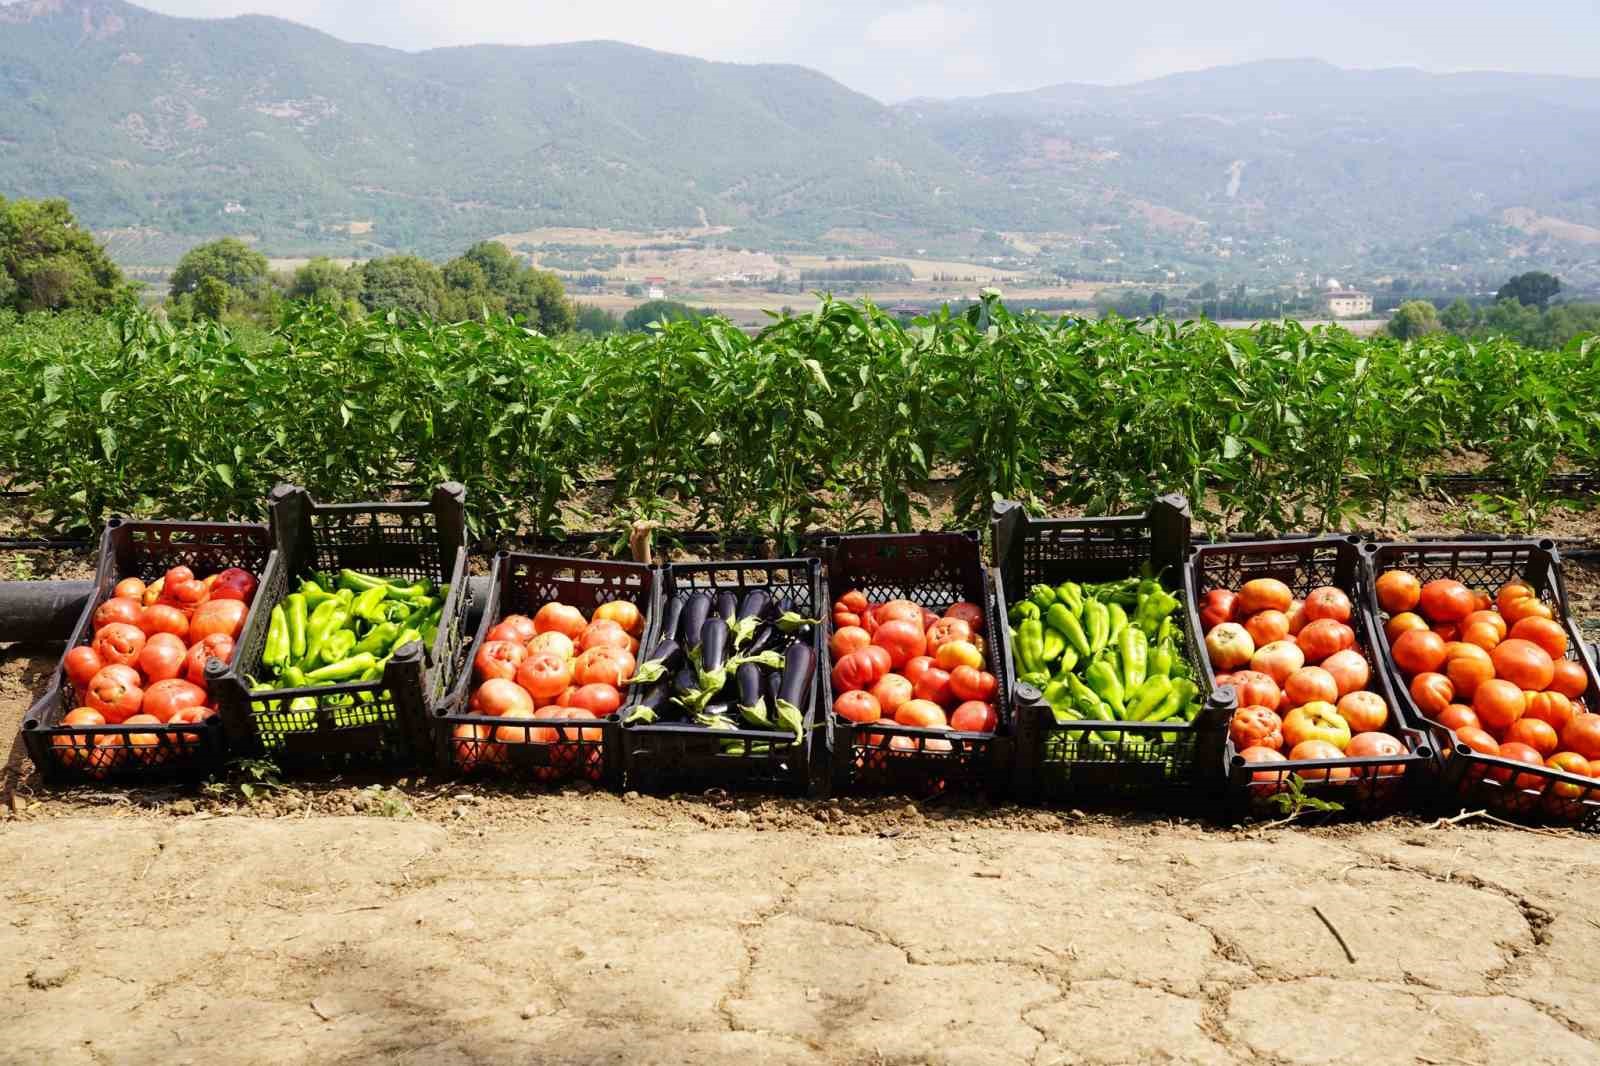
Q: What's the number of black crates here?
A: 8